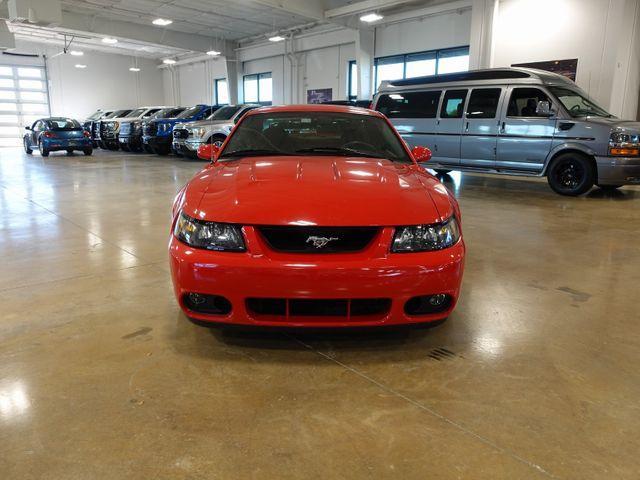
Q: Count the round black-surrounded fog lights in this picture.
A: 2